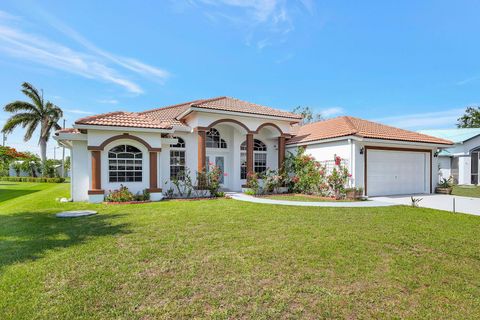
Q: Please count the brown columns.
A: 5